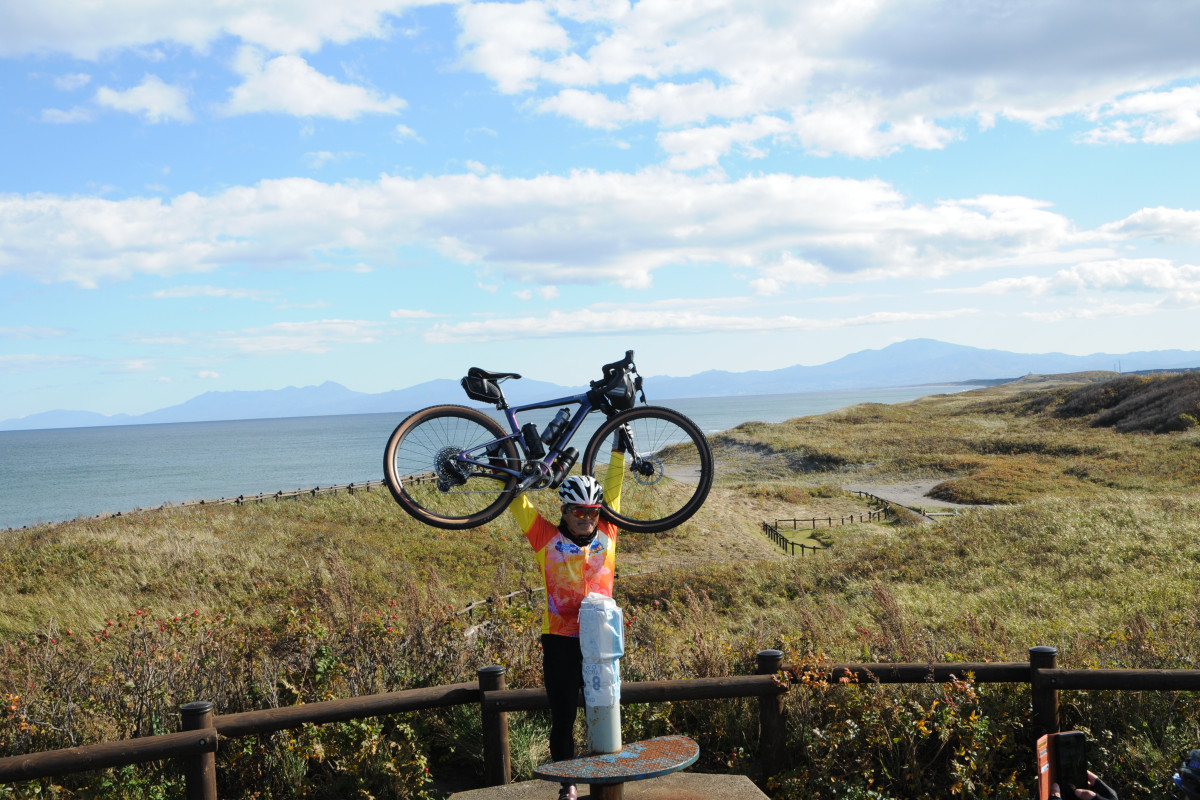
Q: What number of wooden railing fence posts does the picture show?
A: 4